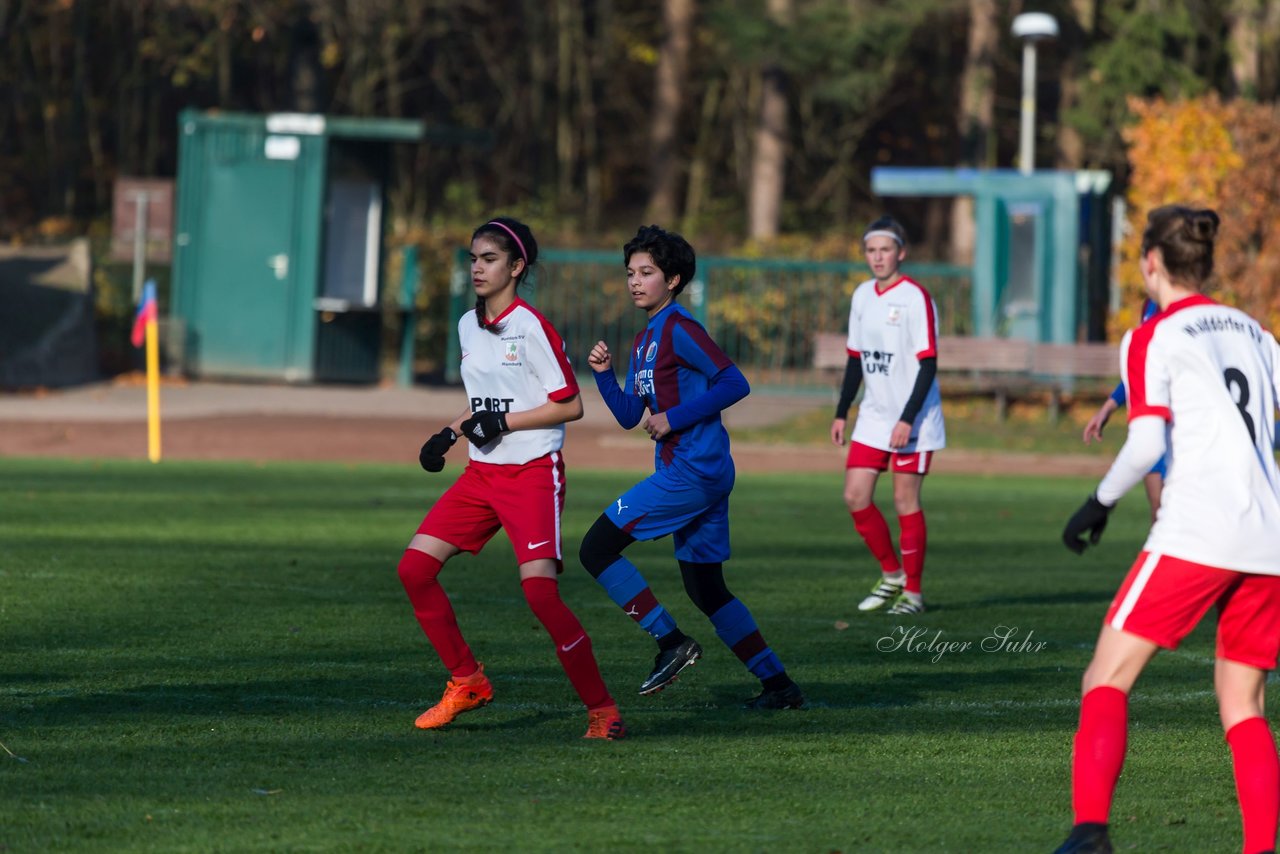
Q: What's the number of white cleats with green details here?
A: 2